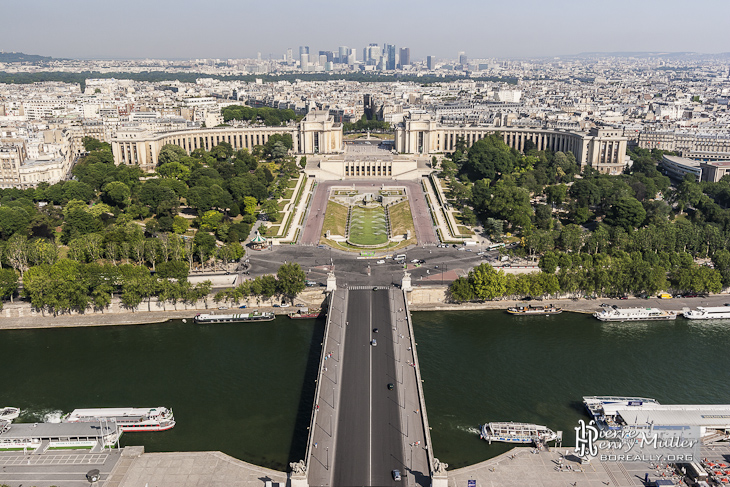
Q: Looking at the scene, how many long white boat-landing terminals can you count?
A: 2